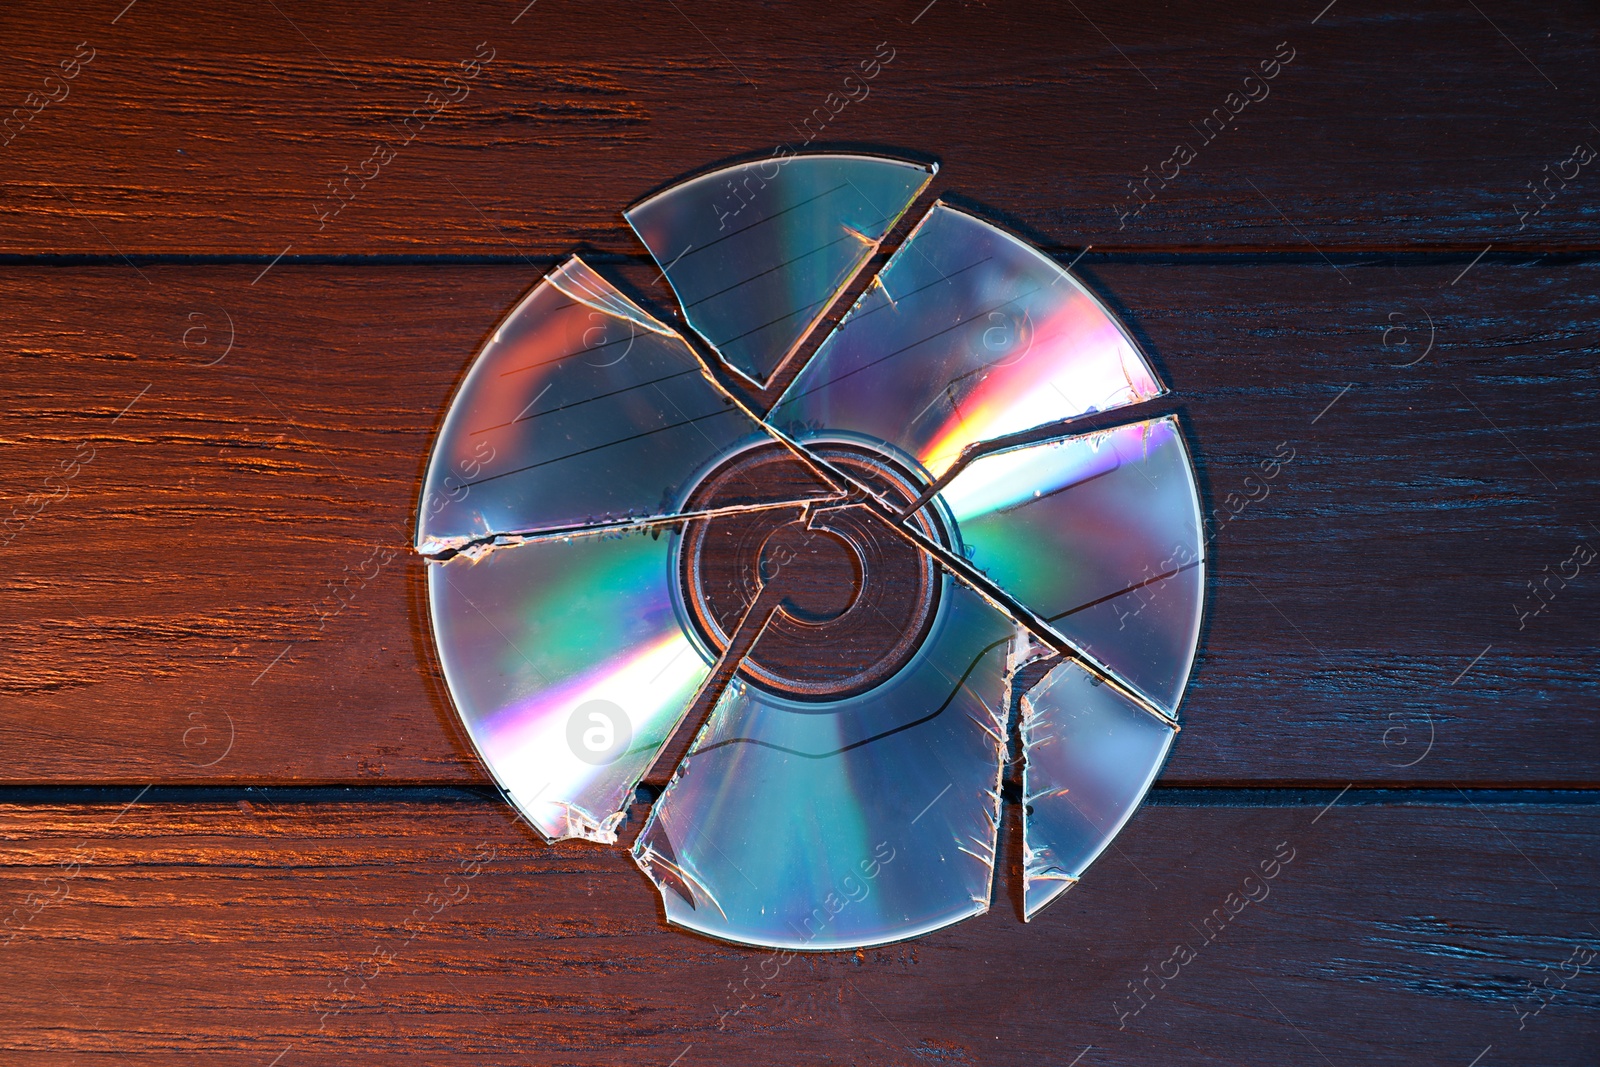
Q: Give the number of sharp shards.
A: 7